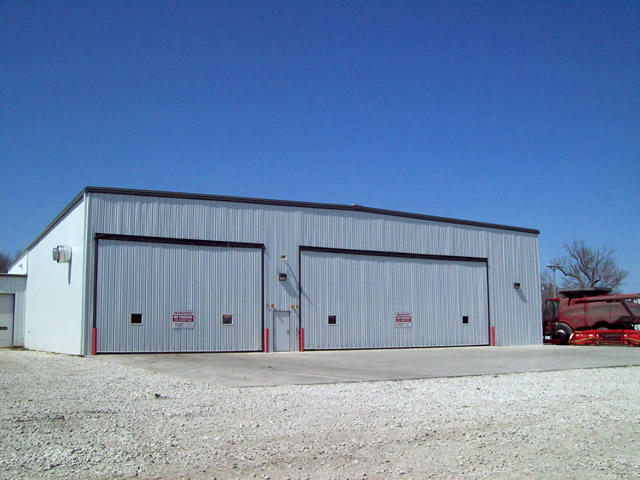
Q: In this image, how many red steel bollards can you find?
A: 4